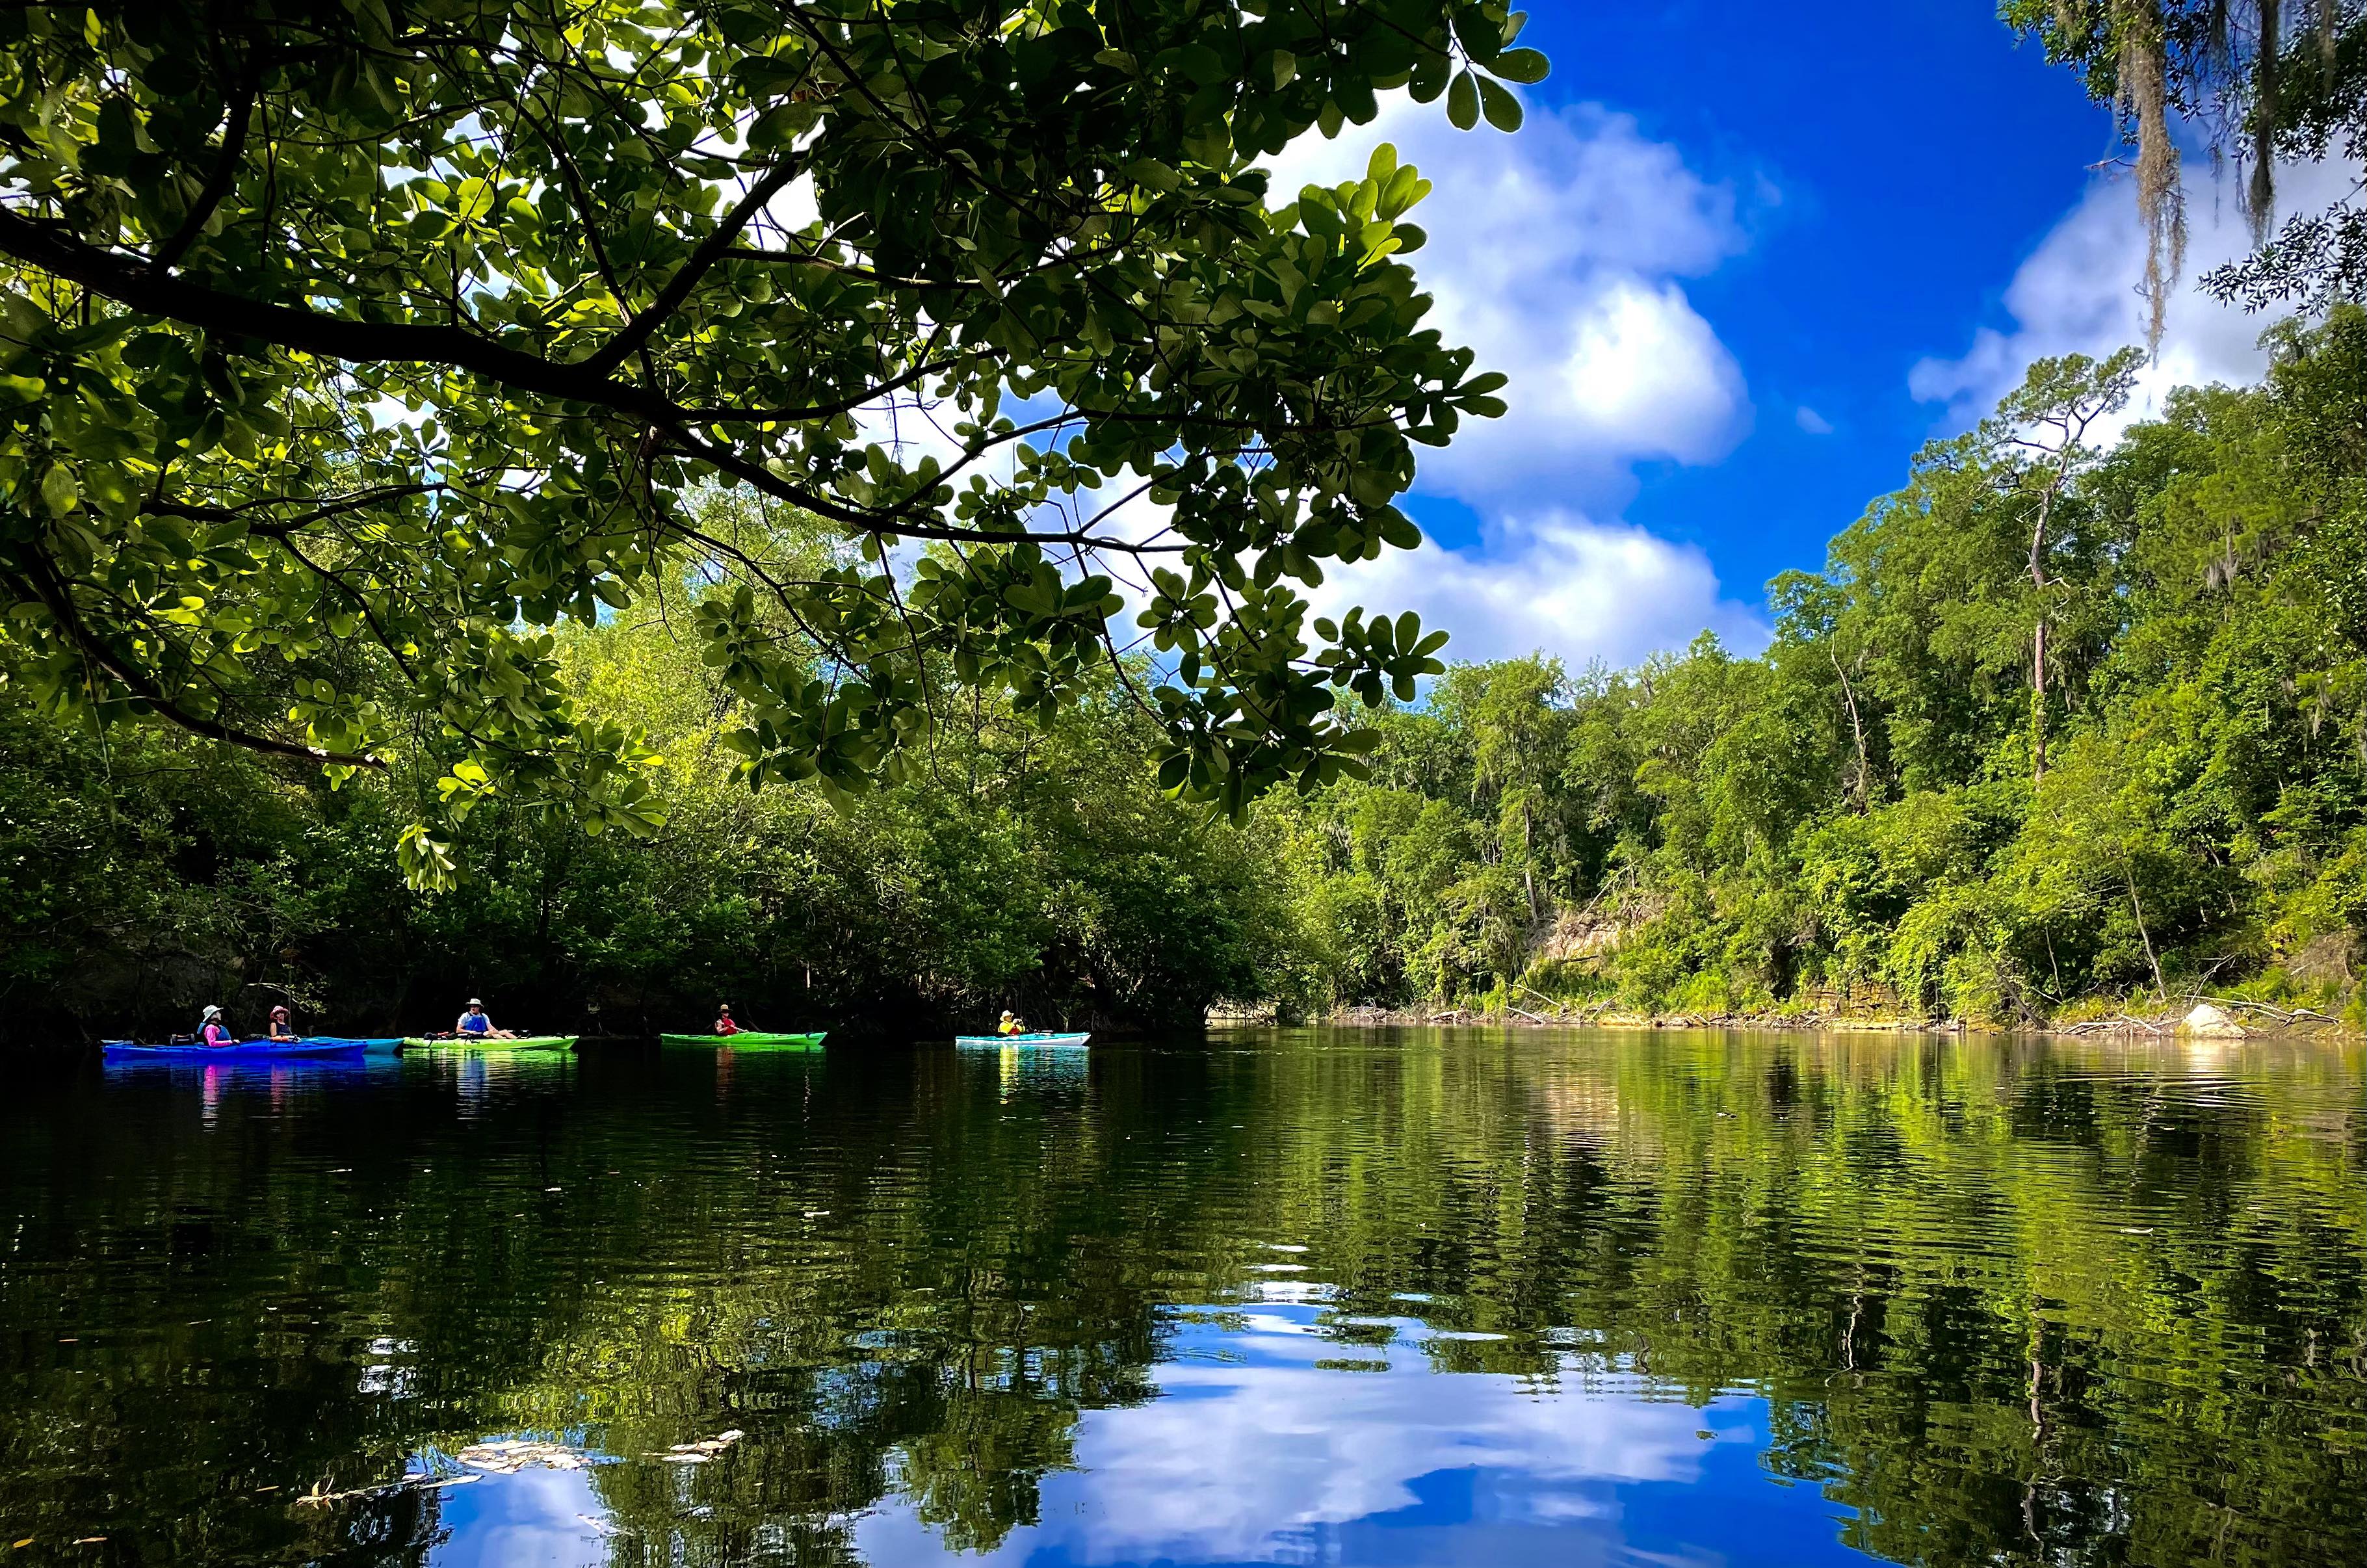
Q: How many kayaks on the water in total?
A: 5